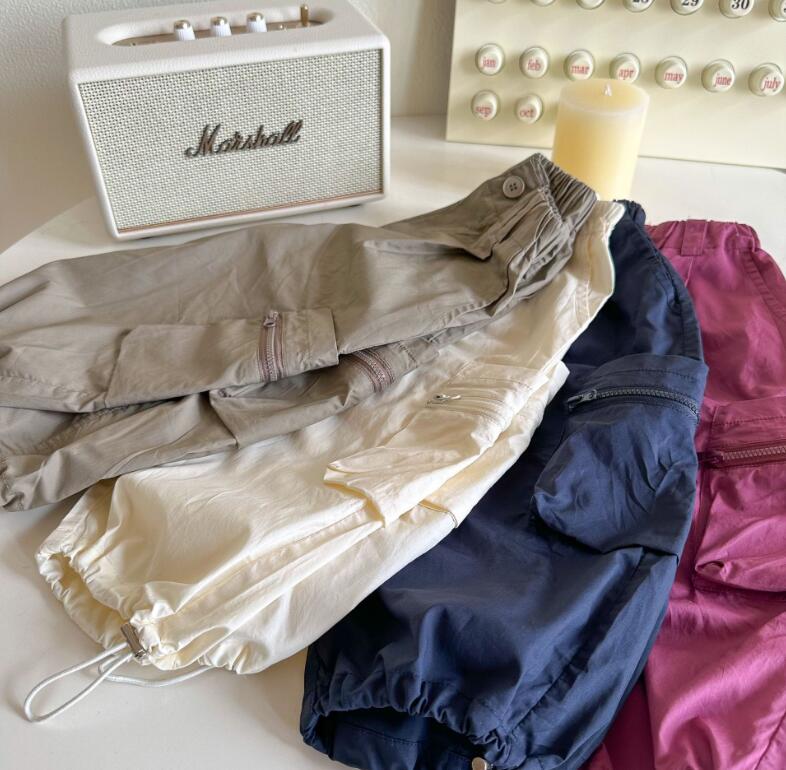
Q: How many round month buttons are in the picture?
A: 9